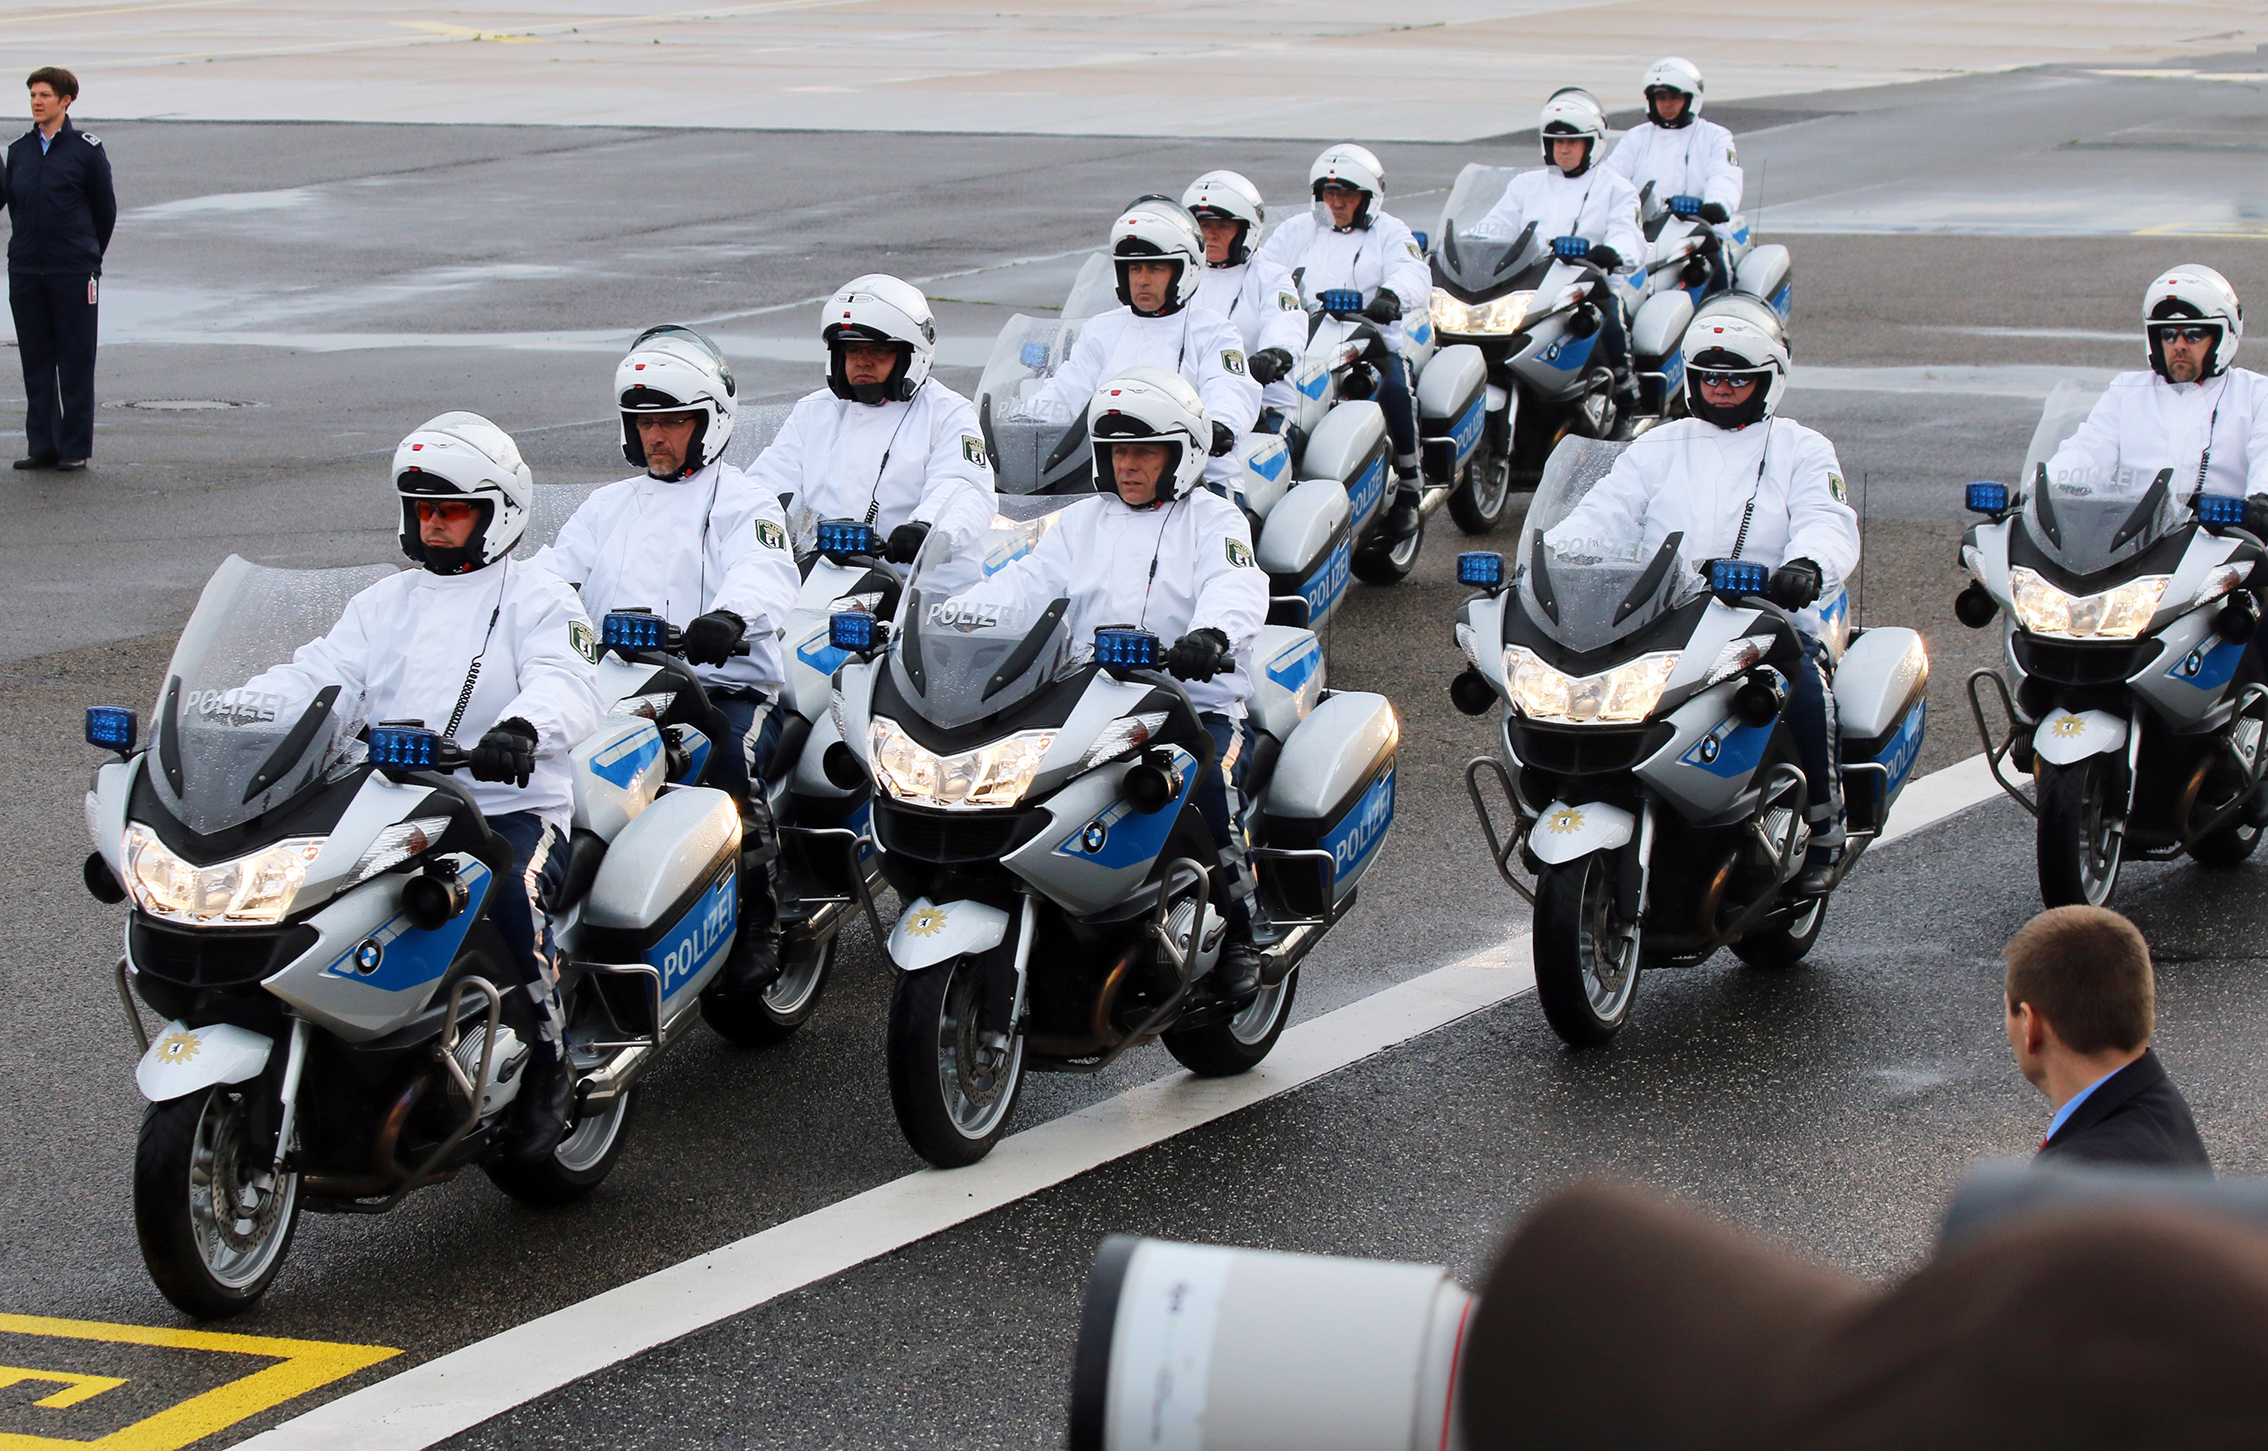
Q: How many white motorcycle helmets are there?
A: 11